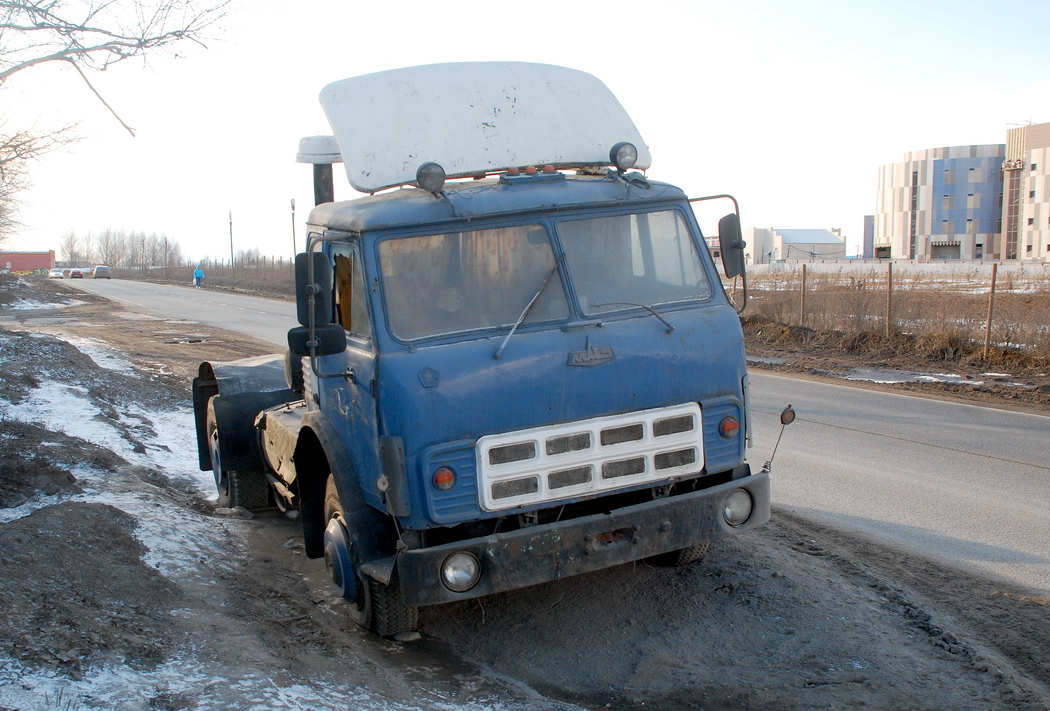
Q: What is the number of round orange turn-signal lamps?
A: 2